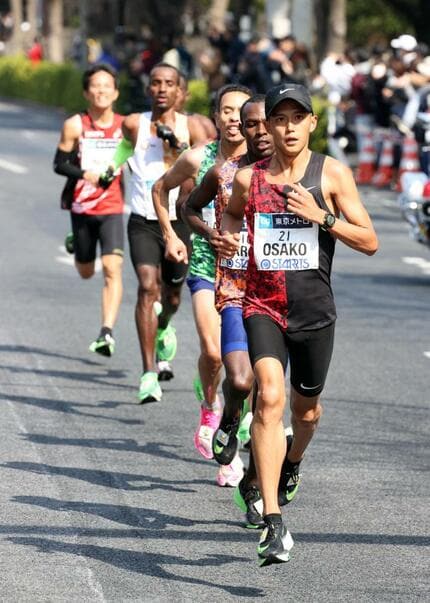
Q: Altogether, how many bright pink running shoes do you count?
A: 2